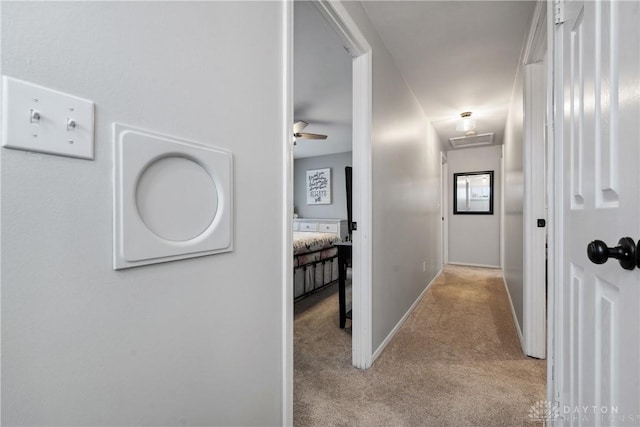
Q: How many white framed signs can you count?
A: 1